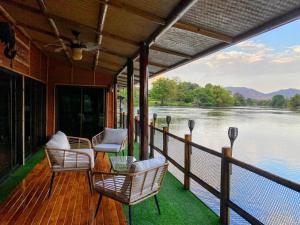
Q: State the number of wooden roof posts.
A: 3